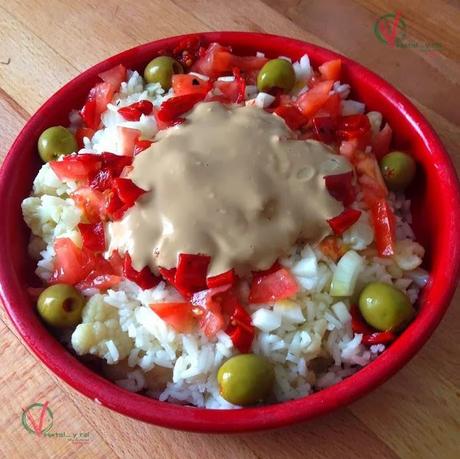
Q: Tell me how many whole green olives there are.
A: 7